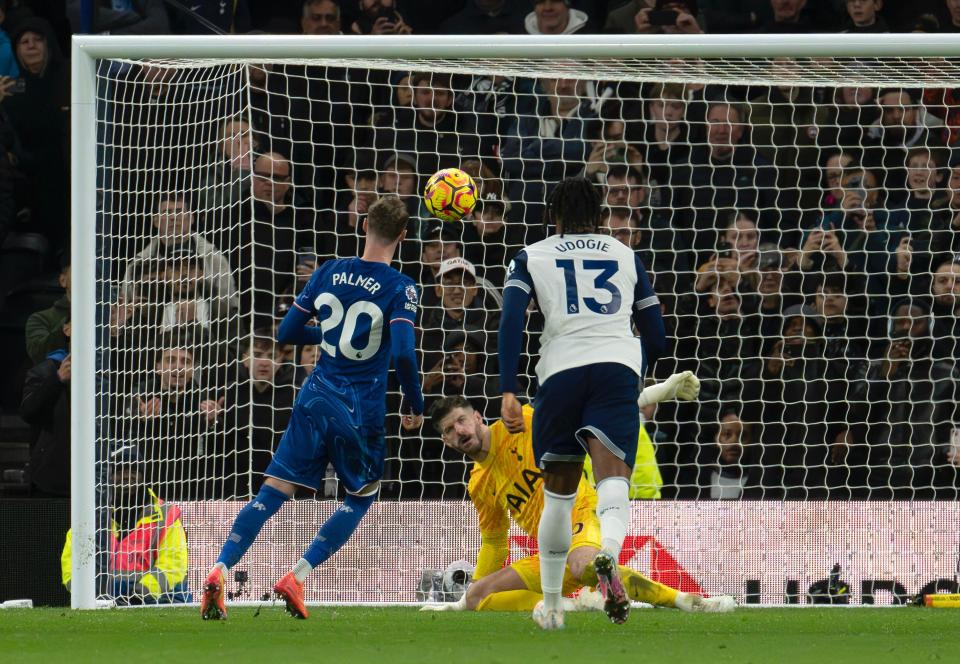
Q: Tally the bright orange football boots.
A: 2